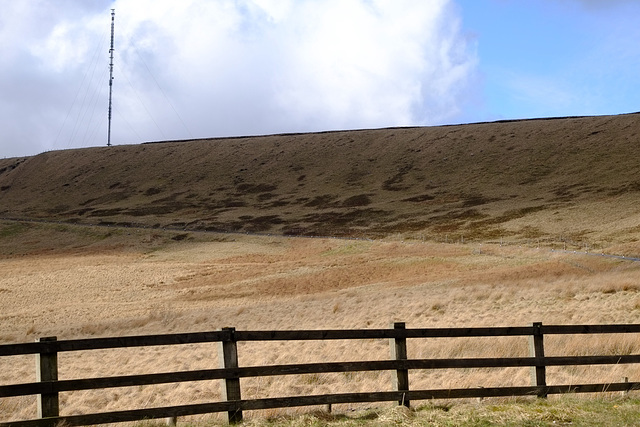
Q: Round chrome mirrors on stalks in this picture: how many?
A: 0